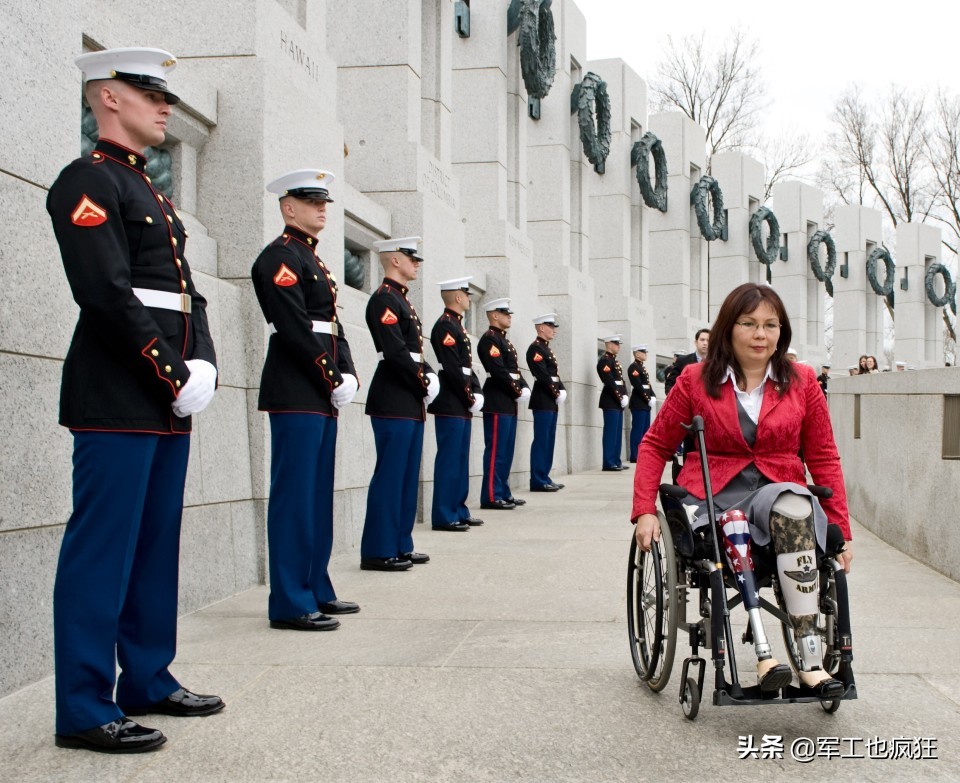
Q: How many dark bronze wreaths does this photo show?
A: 8